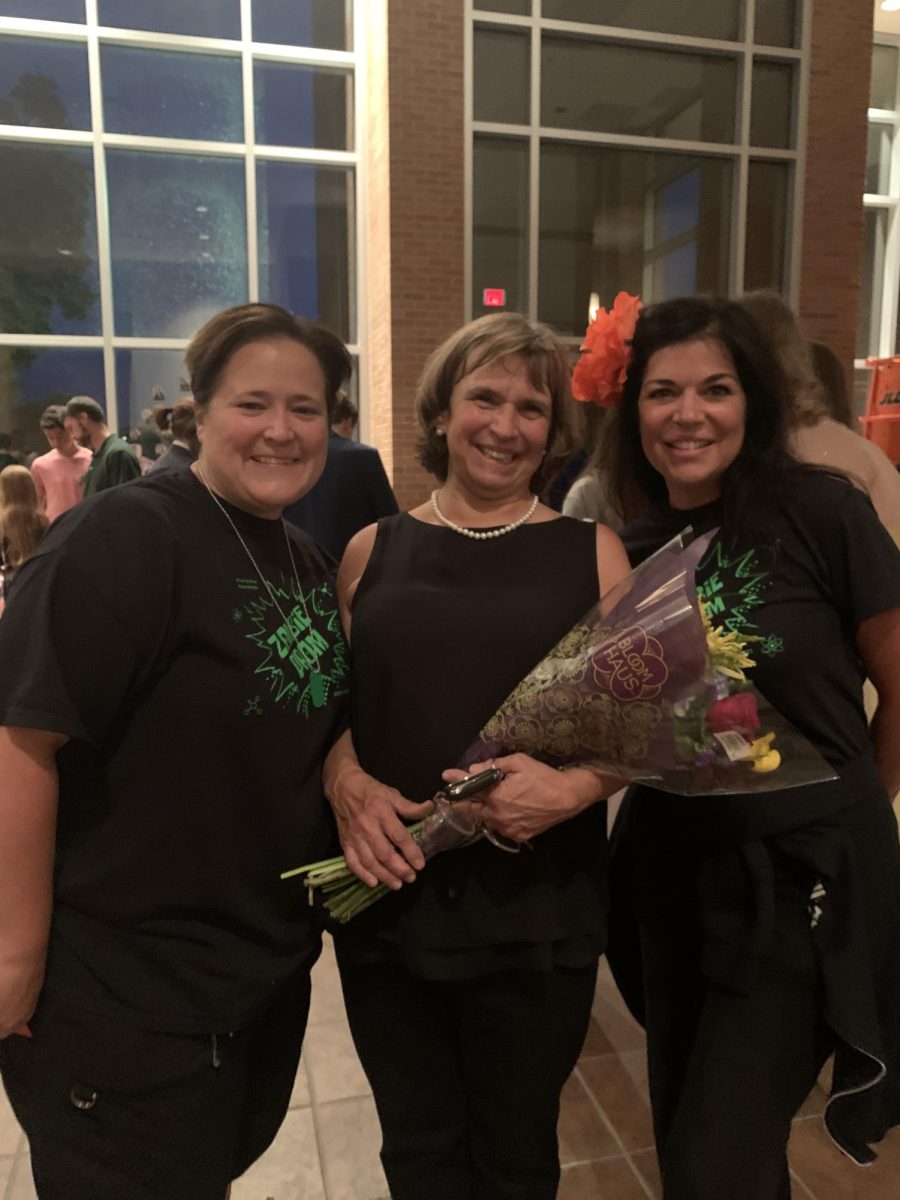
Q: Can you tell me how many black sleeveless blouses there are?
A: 1